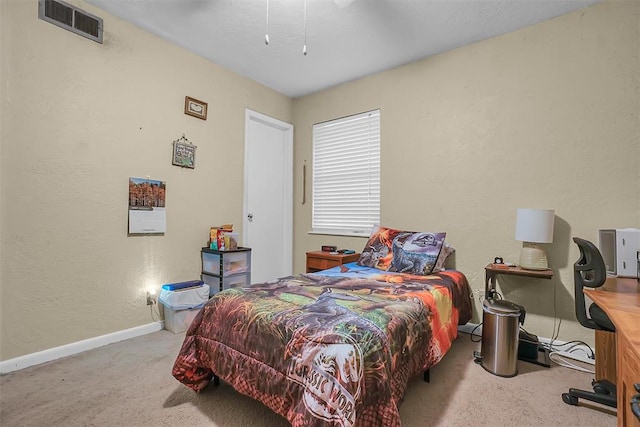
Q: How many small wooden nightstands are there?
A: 1